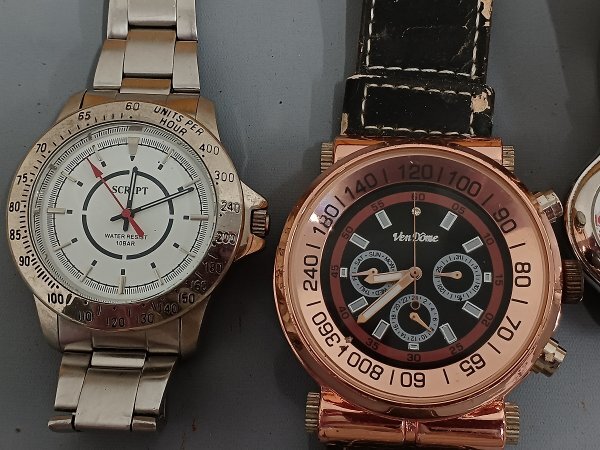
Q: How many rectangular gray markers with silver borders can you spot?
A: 11